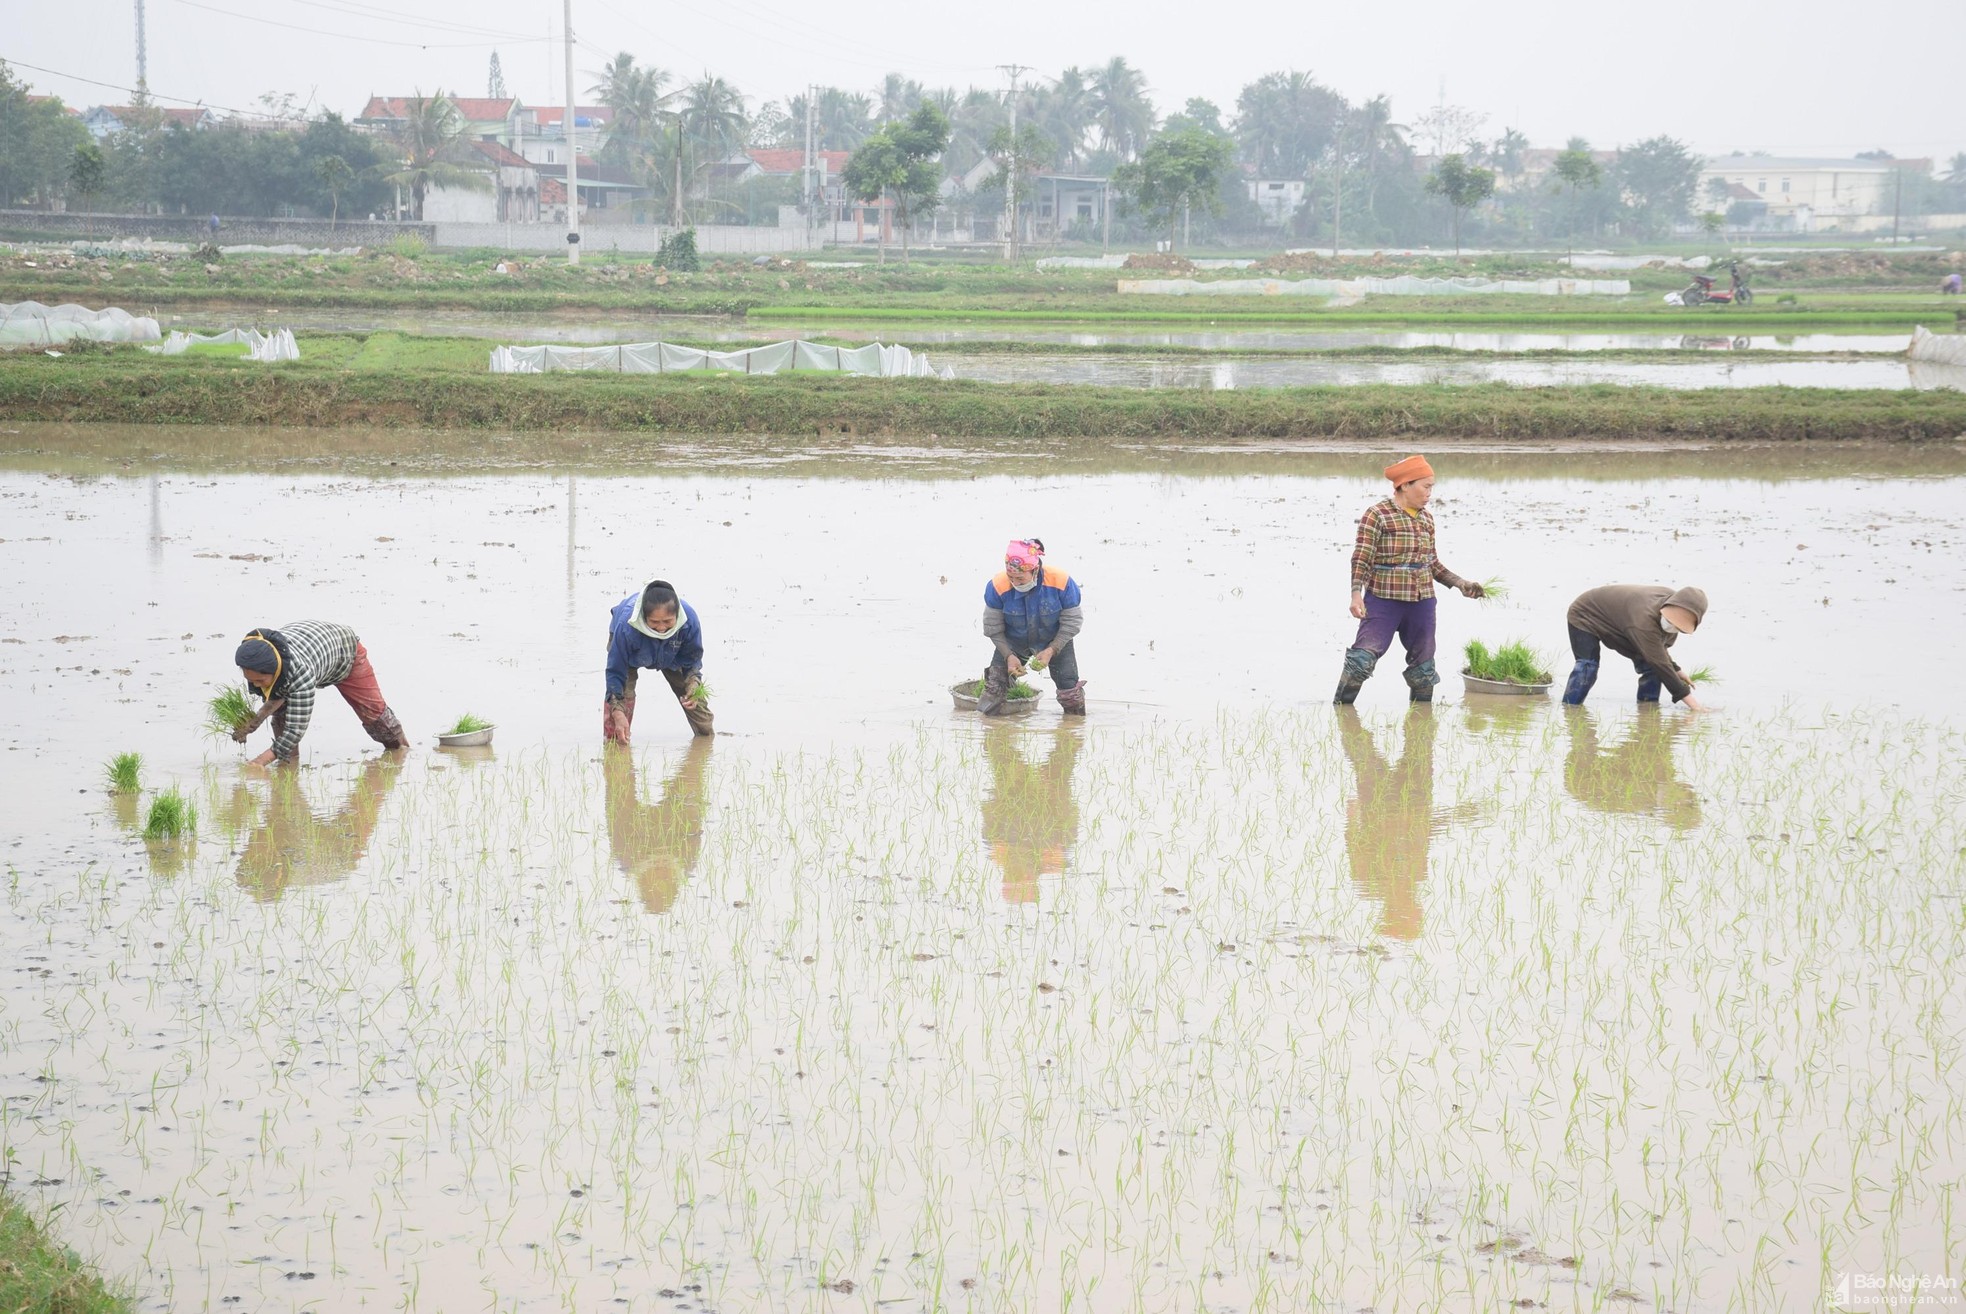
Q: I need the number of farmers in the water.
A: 5